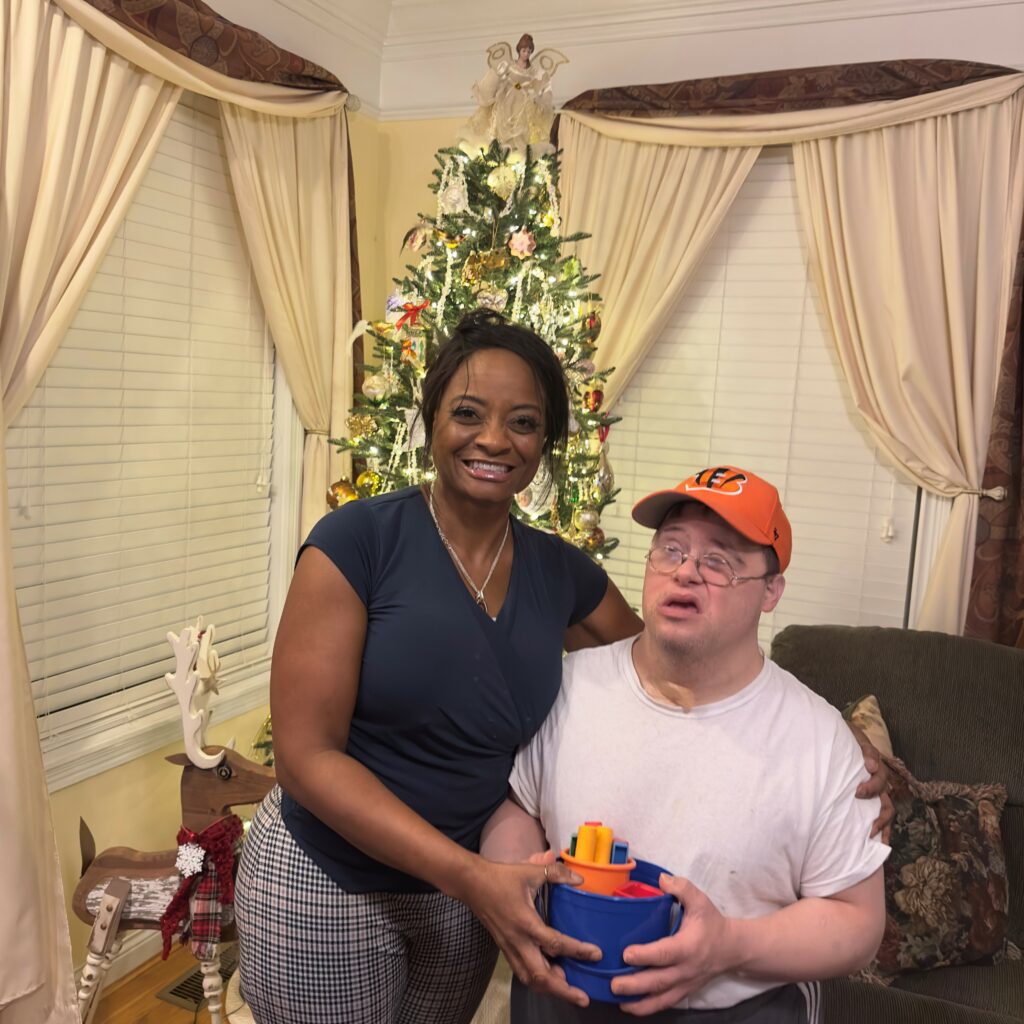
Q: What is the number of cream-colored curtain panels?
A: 4